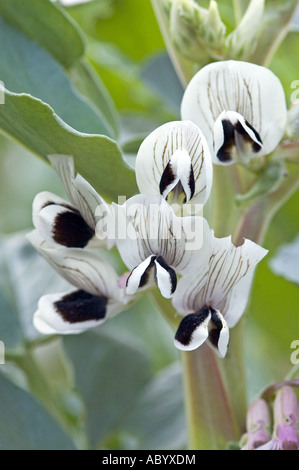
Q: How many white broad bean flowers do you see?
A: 6